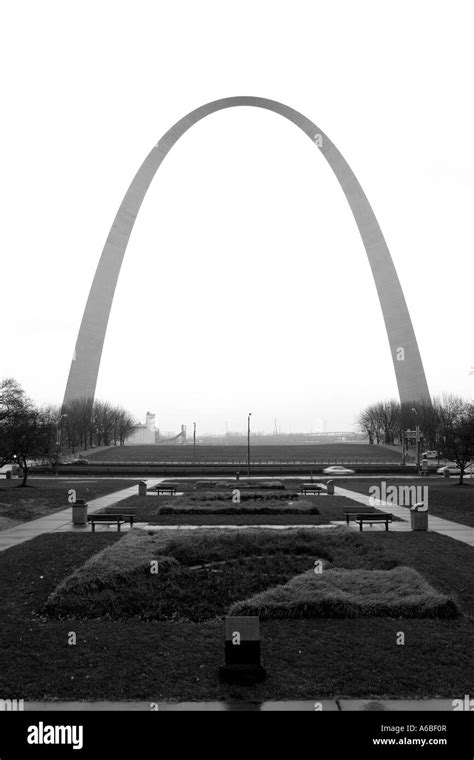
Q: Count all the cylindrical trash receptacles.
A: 4